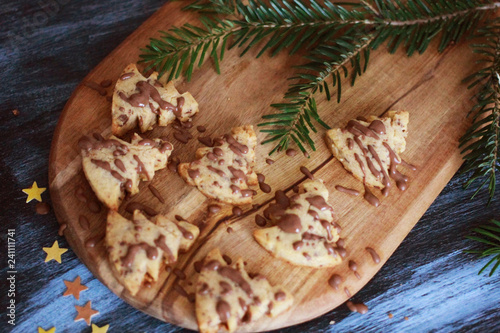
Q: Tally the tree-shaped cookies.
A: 7